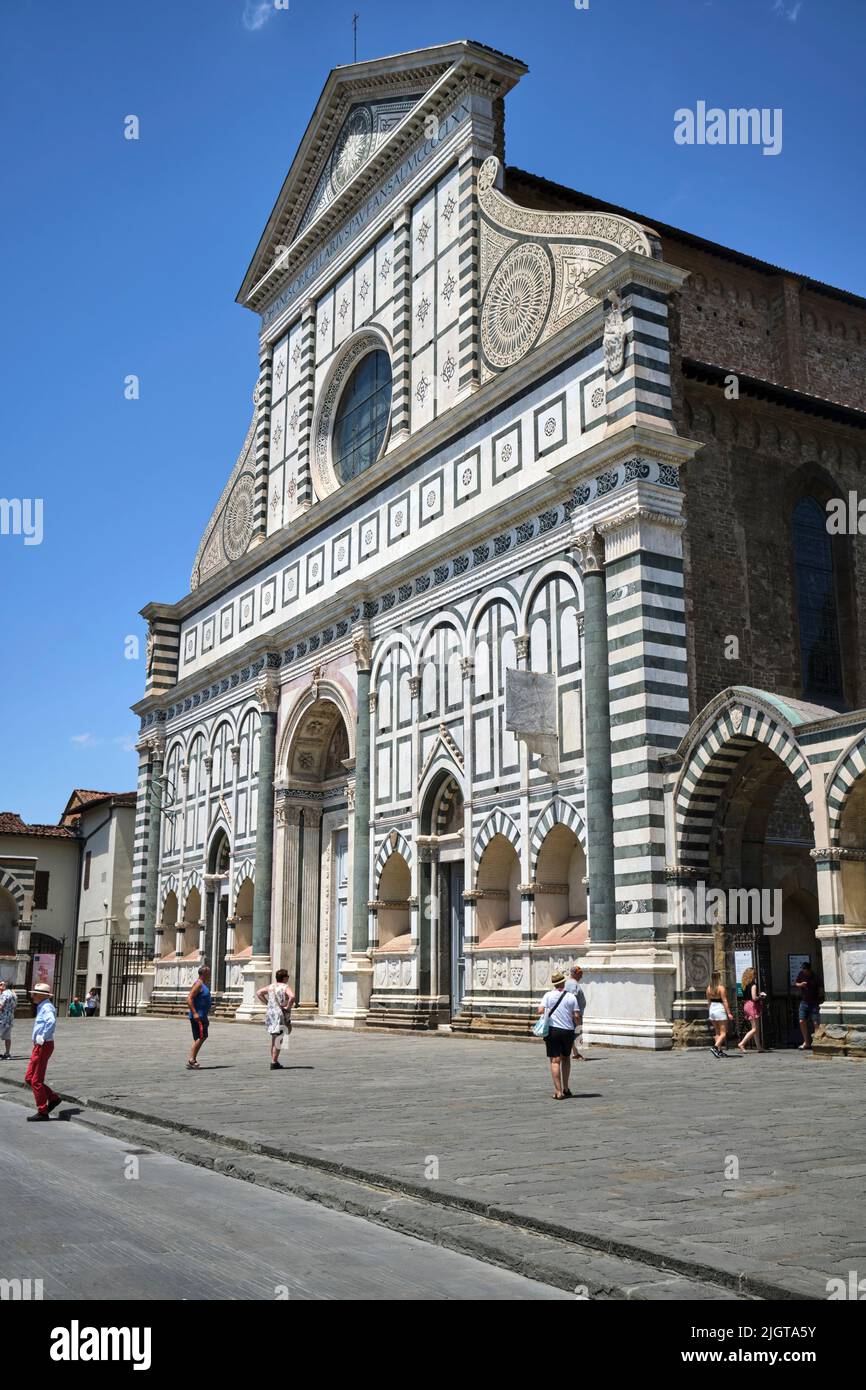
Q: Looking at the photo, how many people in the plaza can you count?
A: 11